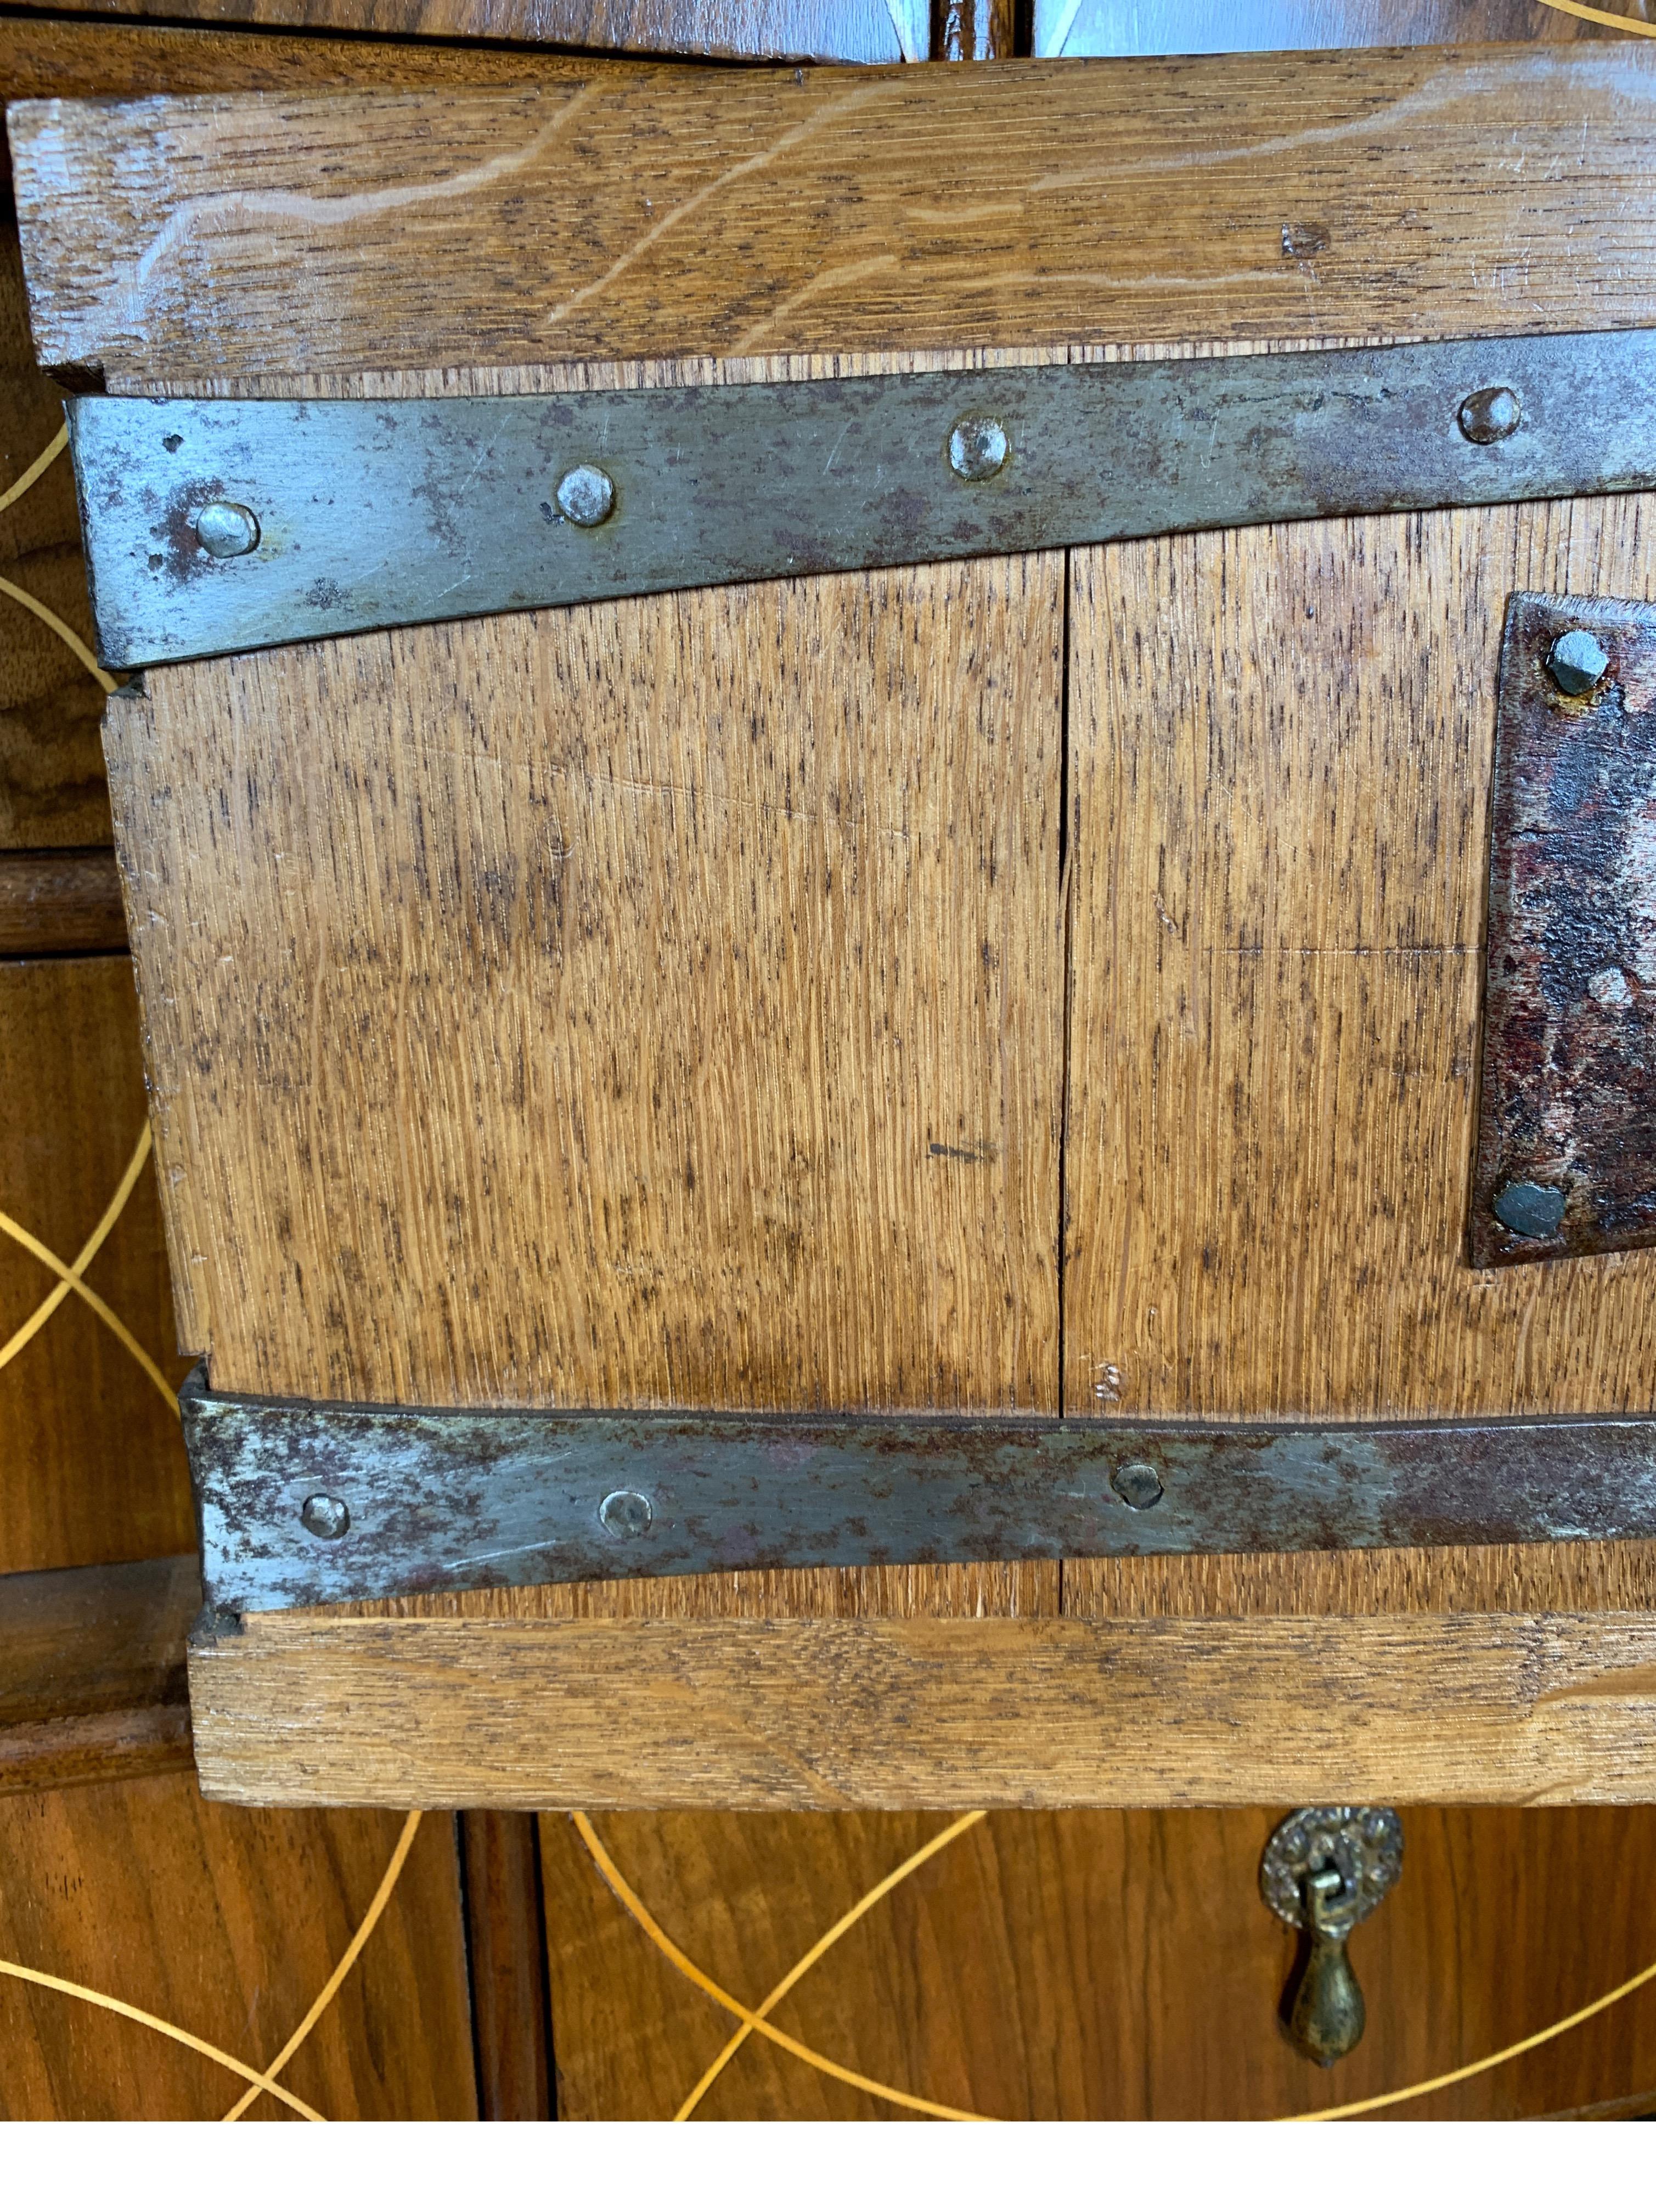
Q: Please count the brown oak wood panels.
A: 4